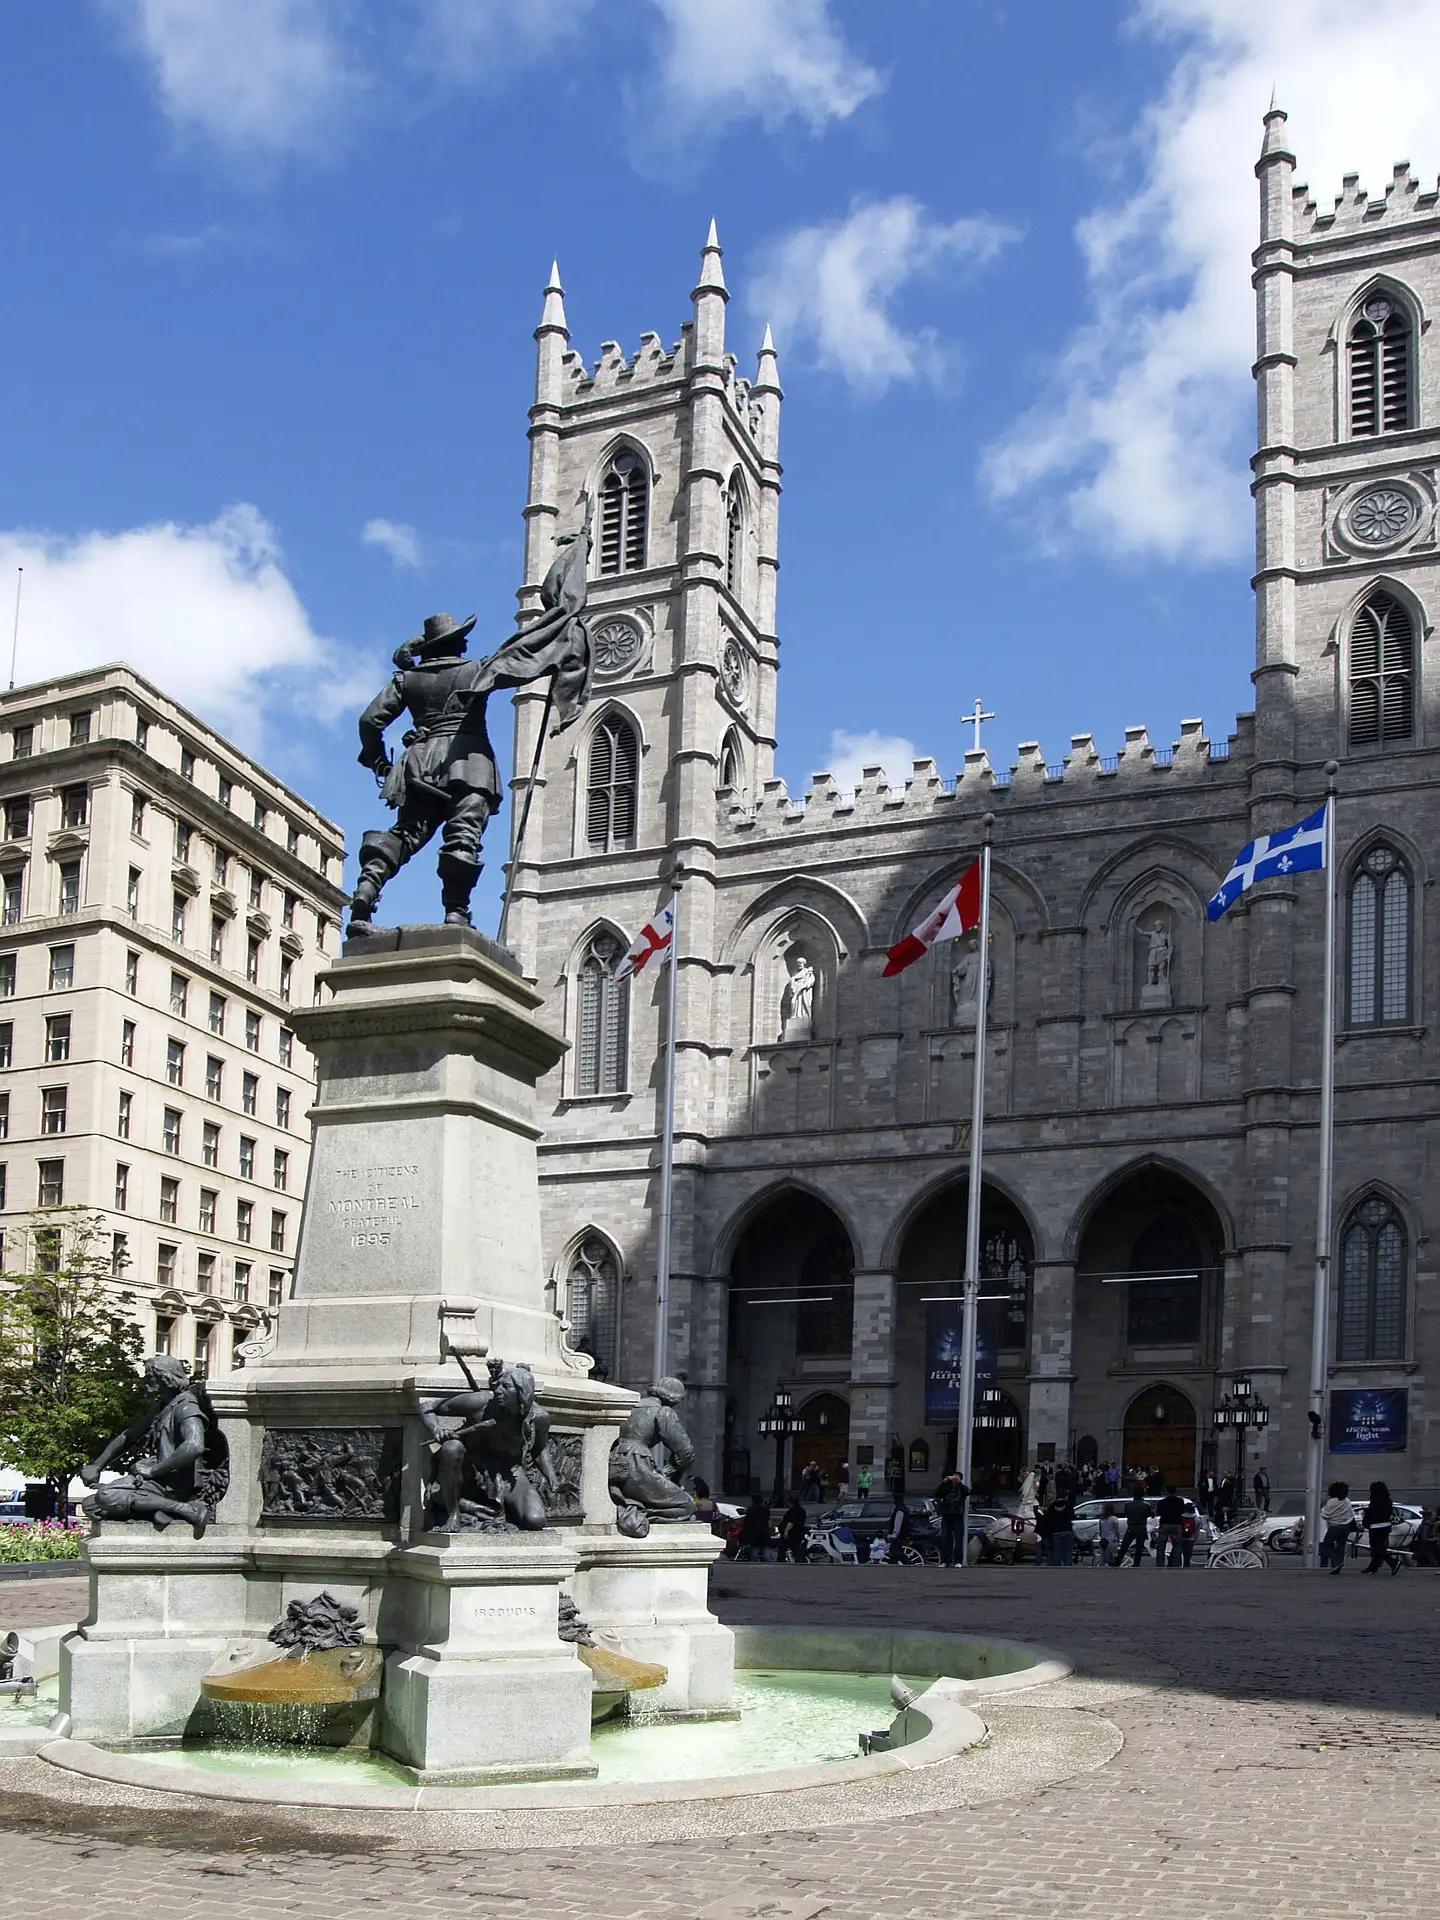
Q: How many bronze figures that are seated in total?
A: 3